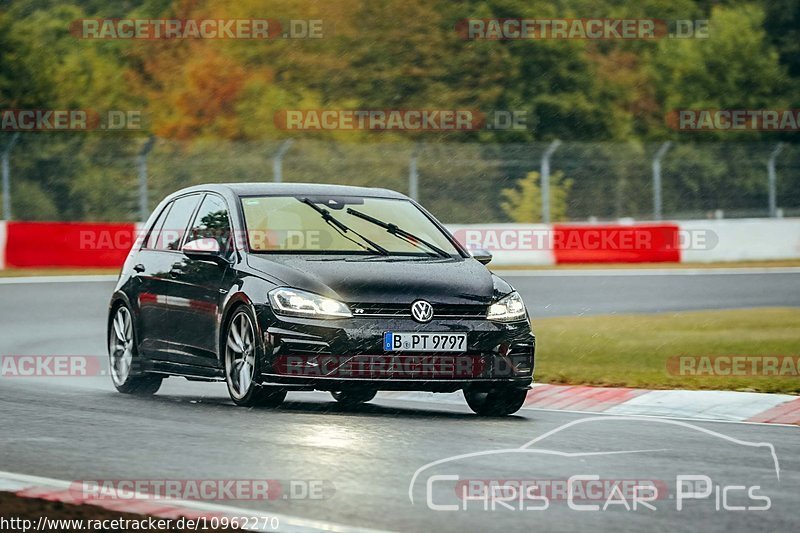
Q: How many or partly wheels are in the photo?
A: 4